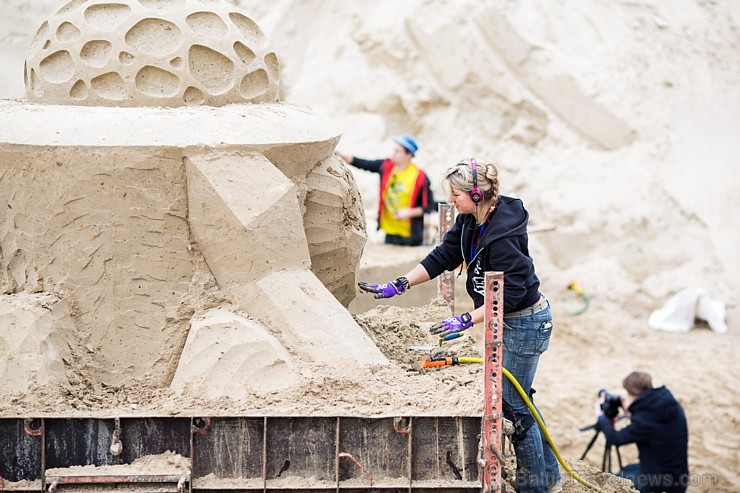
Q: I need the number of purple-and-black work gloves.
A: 2